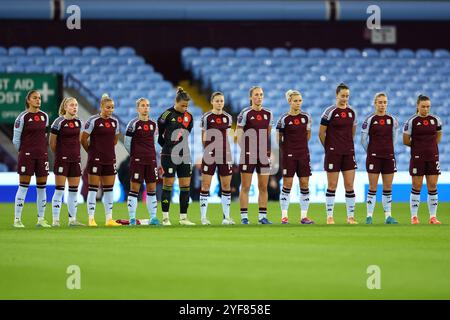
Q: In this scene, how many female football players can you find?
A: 11